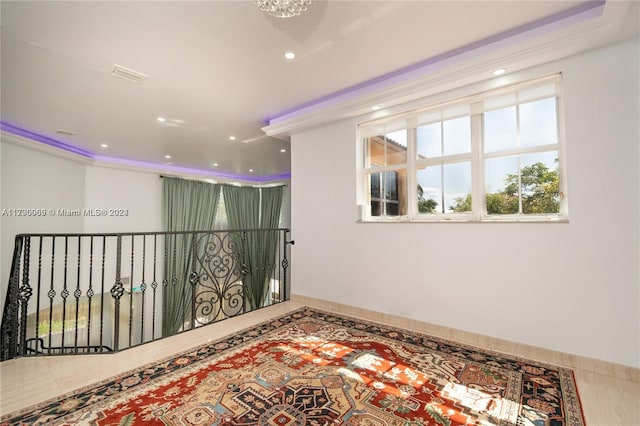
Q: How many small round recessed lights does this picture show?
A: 10